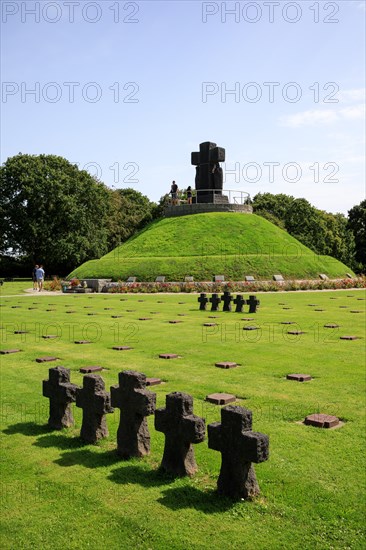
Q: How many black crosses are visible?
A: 11